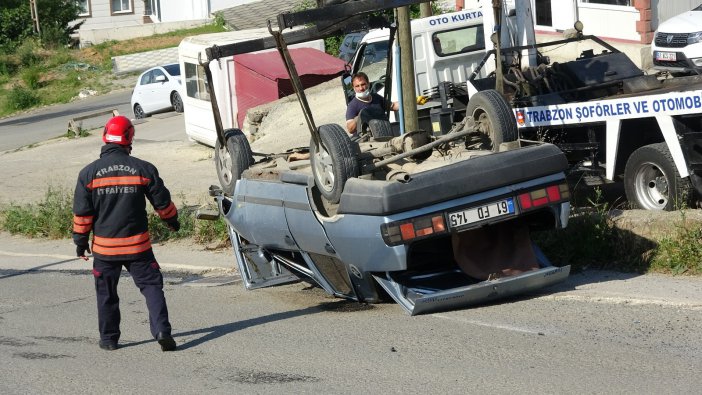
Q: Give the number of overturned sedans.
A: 1